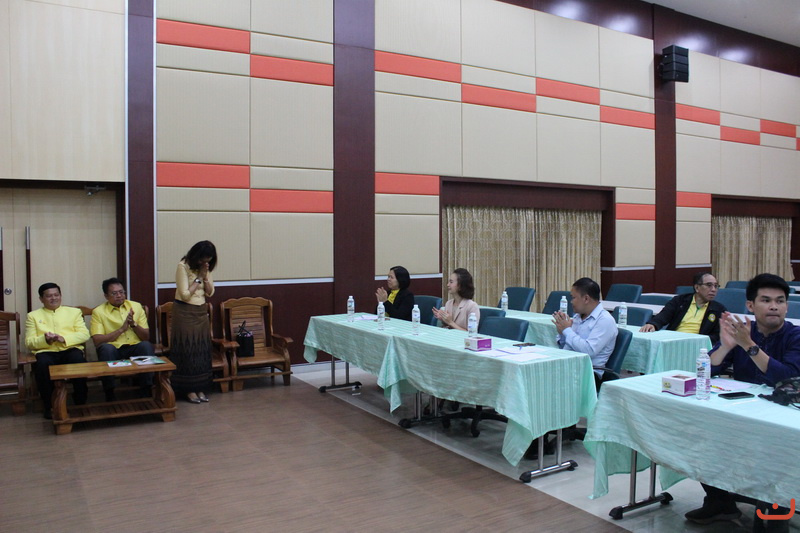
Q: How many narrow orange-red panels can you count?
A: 14